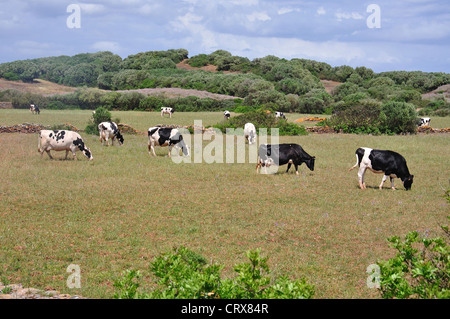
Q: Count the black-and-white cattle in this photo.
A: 11